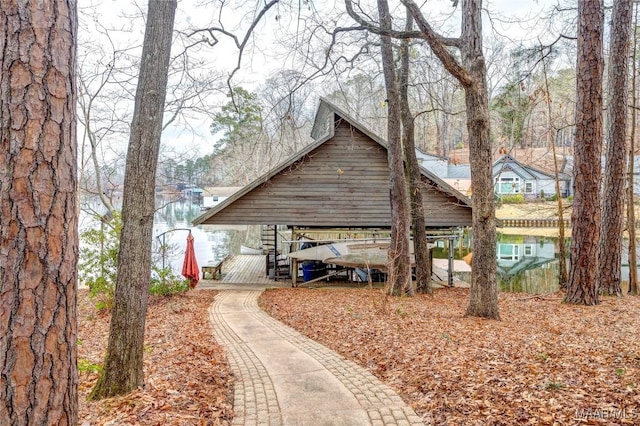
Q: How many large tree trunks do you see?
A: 7